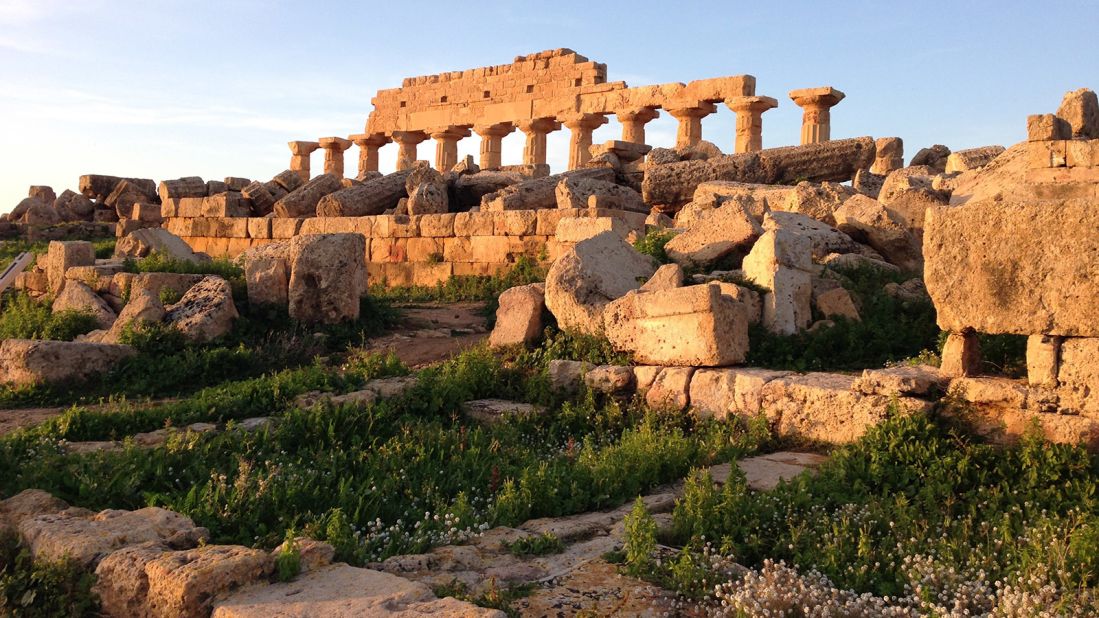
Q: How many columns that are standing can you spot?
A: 12